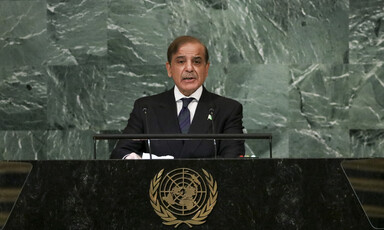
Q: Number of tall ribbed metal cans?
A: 0